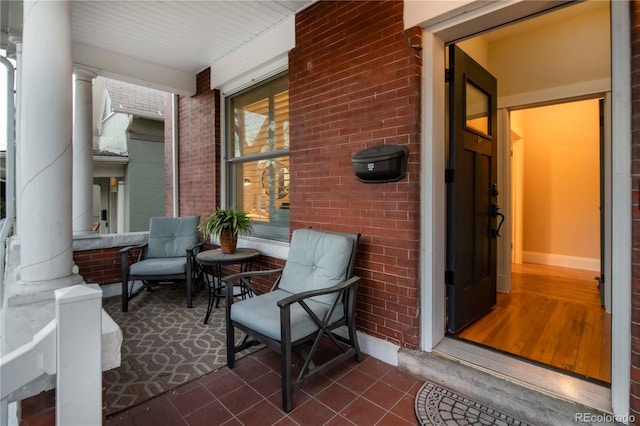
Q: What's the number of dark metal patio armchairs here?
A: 2